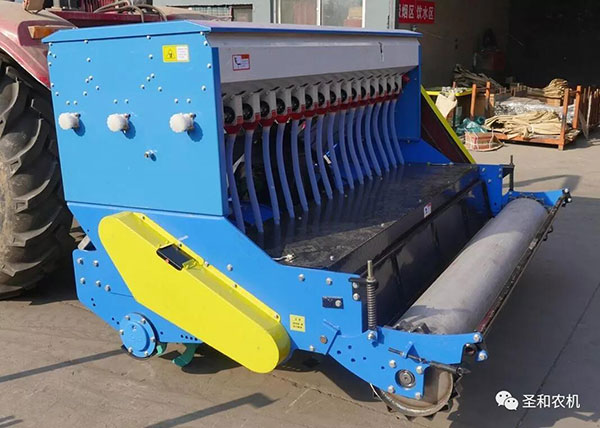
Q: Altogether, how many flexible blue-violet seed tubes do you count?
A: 15